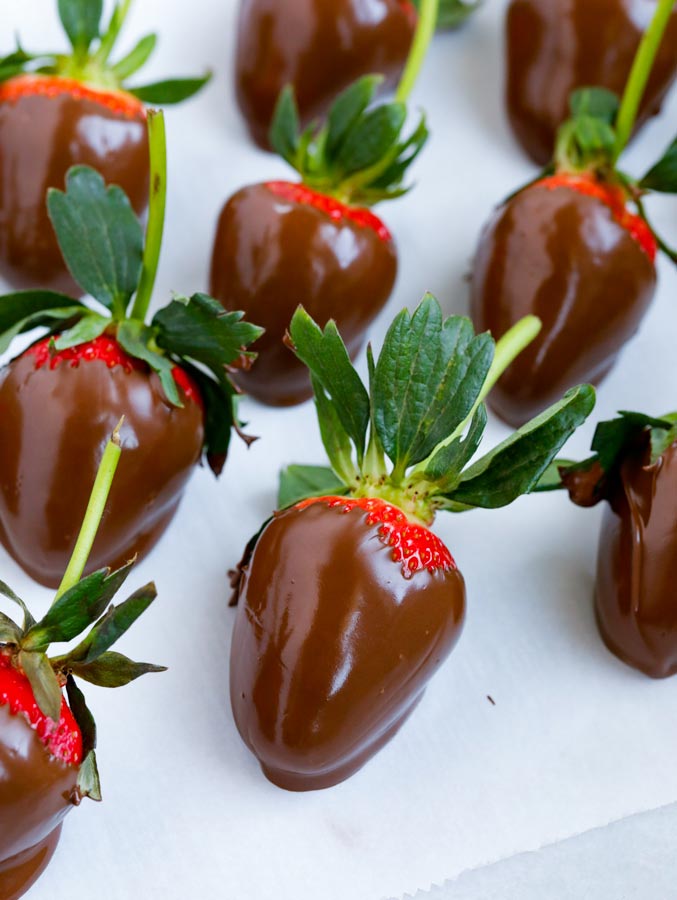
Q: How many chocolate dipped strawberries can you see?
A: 9